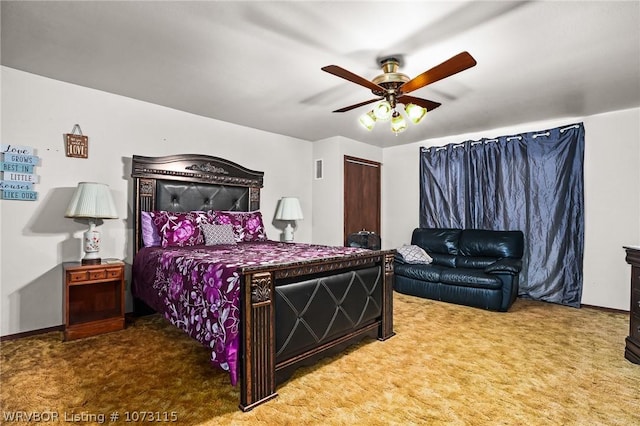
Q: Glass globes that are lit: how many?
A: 4